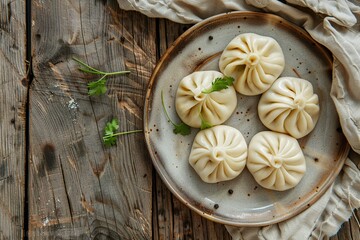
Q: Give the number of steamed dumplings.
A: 5